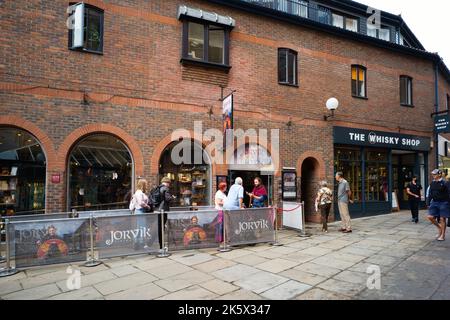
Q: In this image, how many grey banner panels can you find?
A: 4